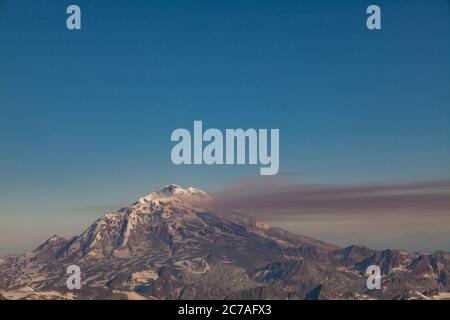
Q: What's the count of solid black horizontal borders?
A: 1